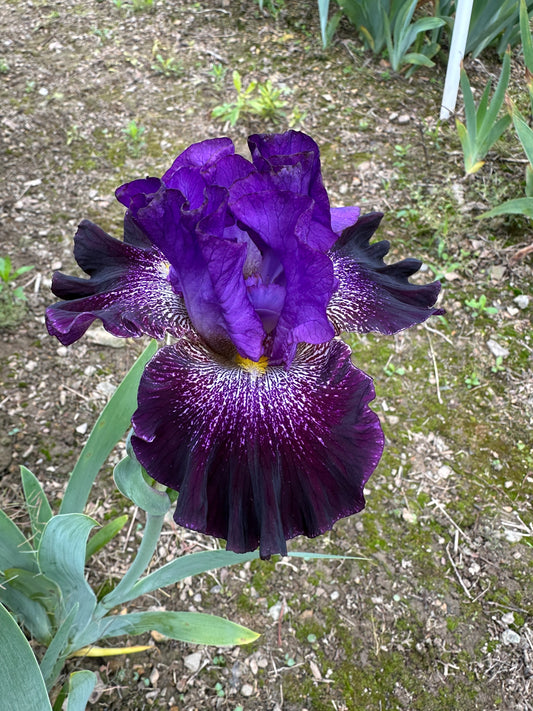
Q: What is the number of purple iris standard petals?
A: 3